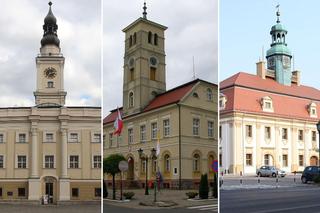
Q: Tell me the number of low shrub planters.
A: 2